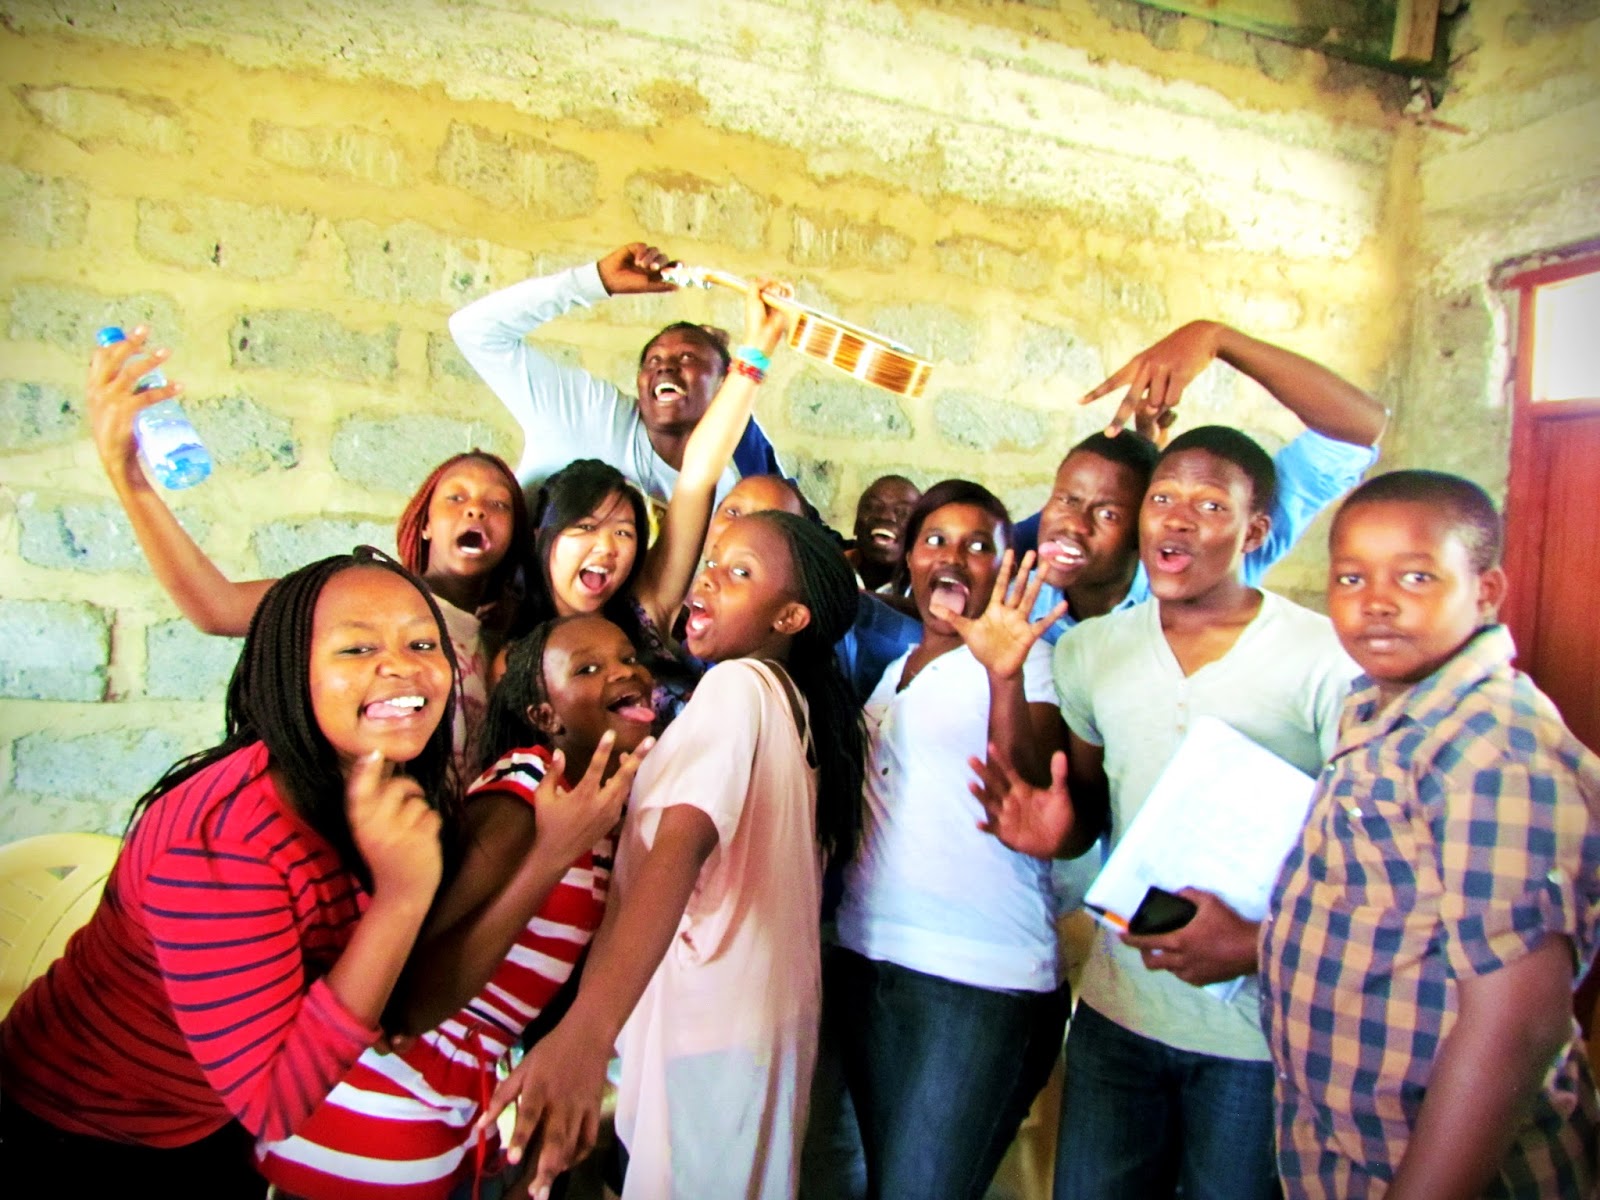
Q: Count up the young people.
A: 12